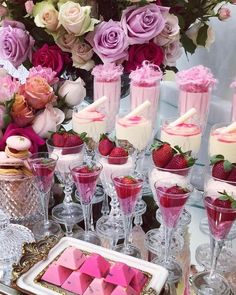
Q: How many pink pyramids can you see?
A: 8